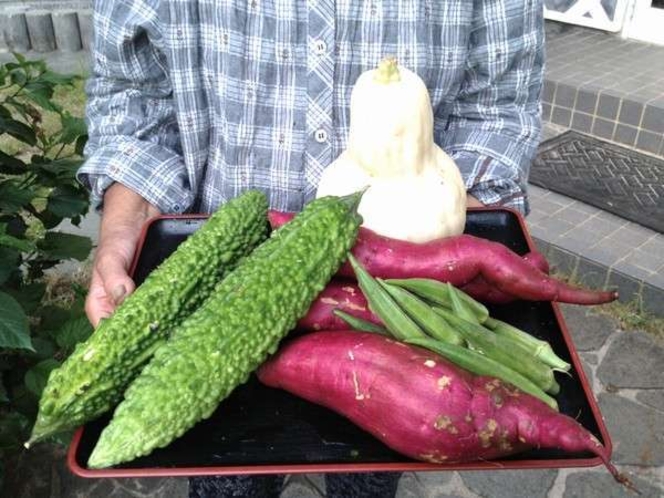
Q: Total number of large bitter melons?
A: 2